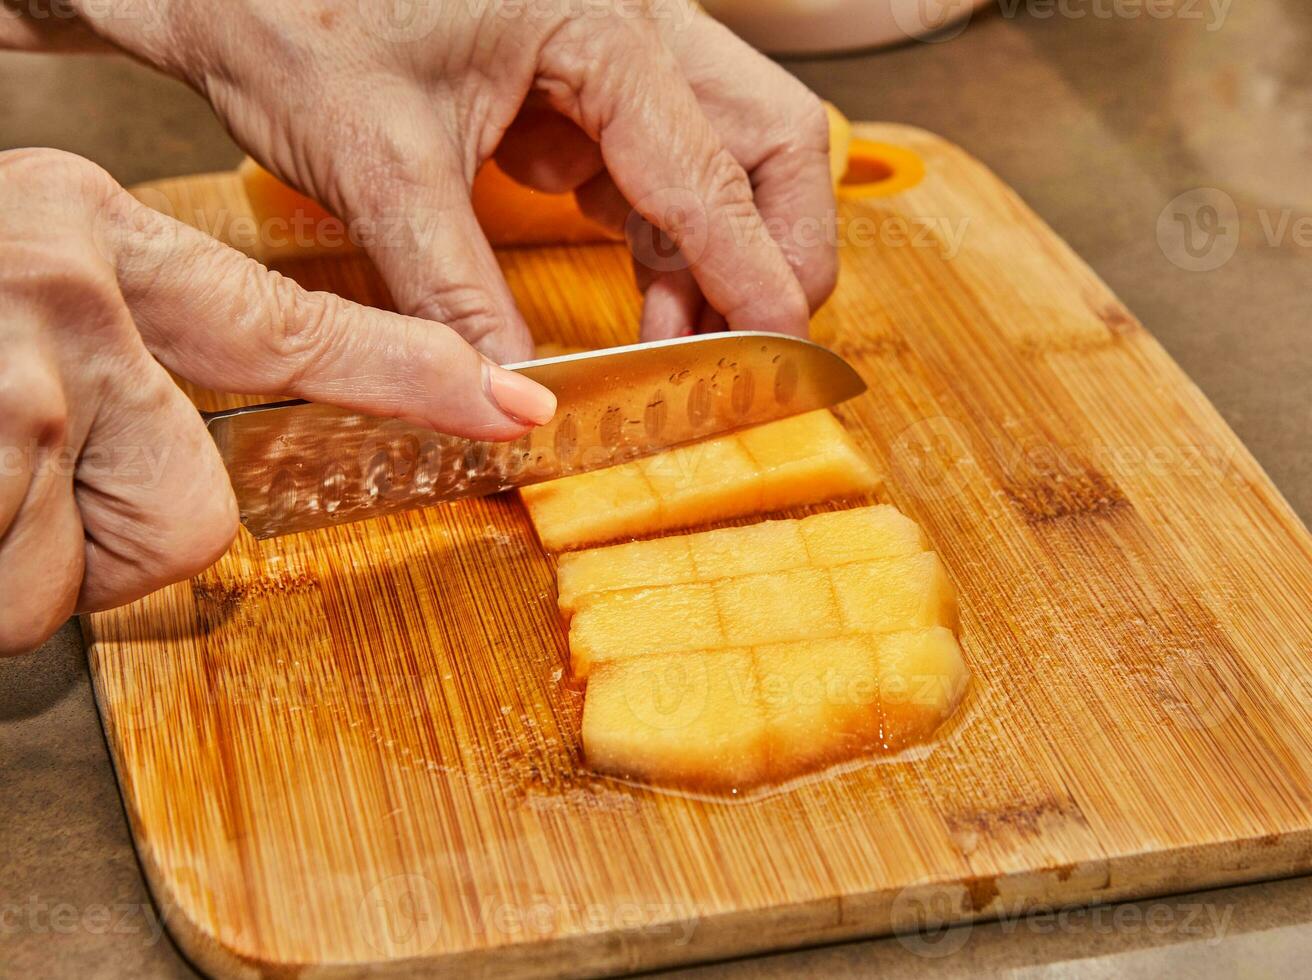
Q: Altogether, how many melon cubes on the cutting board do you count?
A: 12